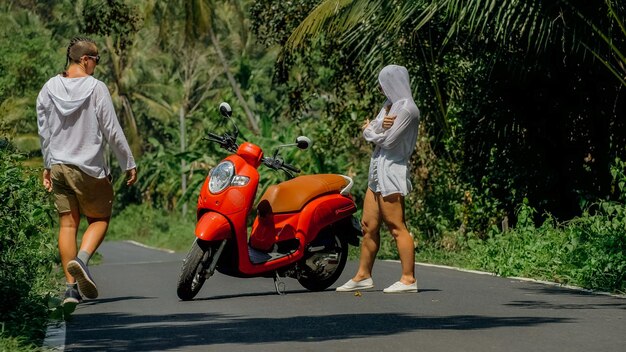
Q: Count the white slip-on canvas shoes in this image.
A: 2